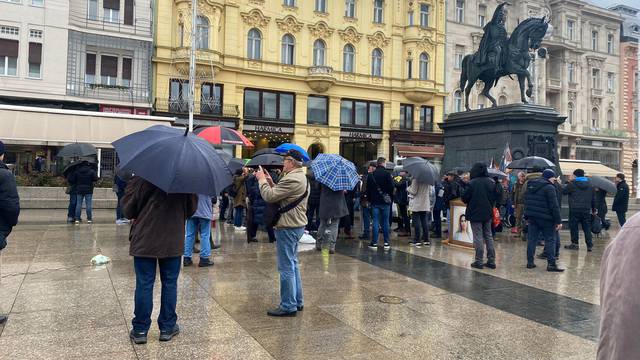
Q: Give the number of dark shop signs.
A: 2